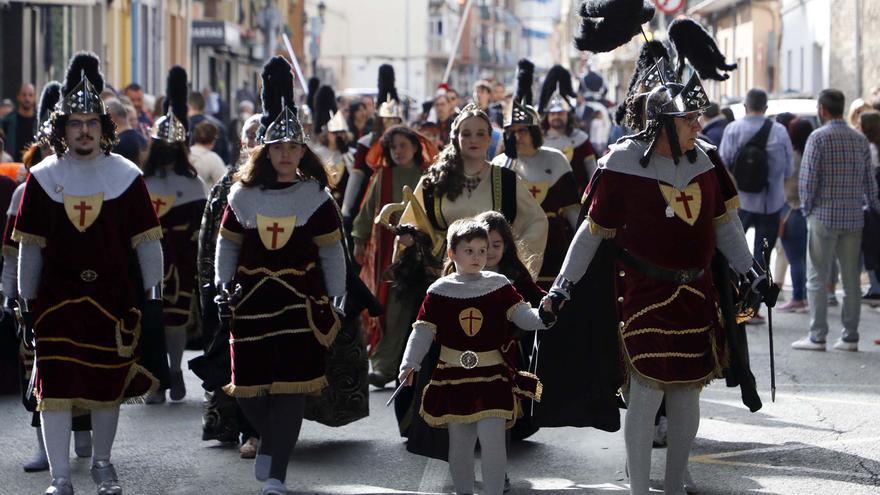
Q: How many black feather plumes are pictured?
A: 12